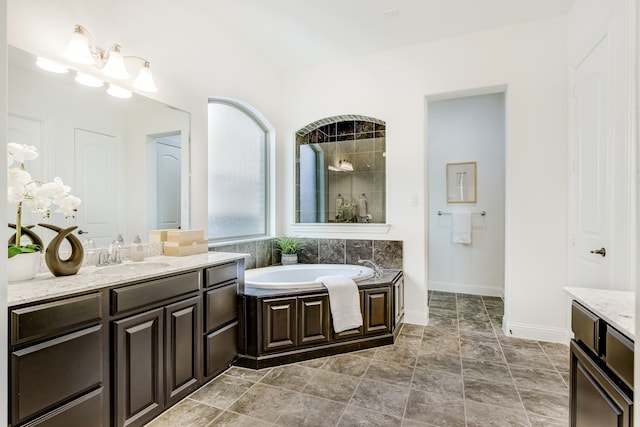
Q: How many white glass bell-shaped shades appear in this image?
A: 3